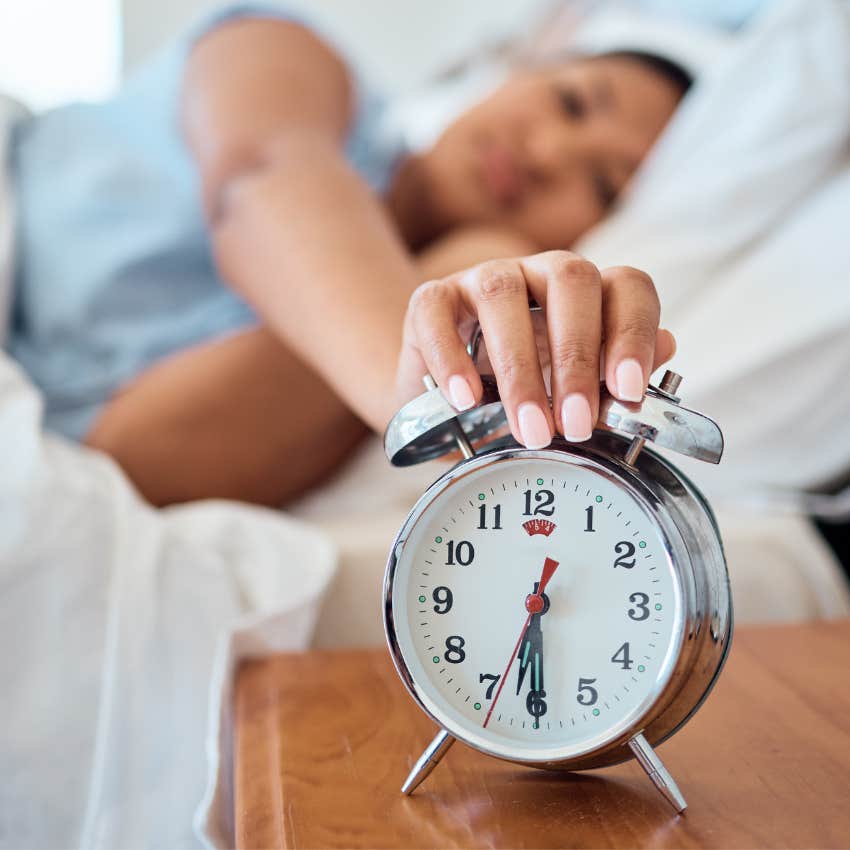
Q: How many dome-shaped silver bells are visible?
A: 2